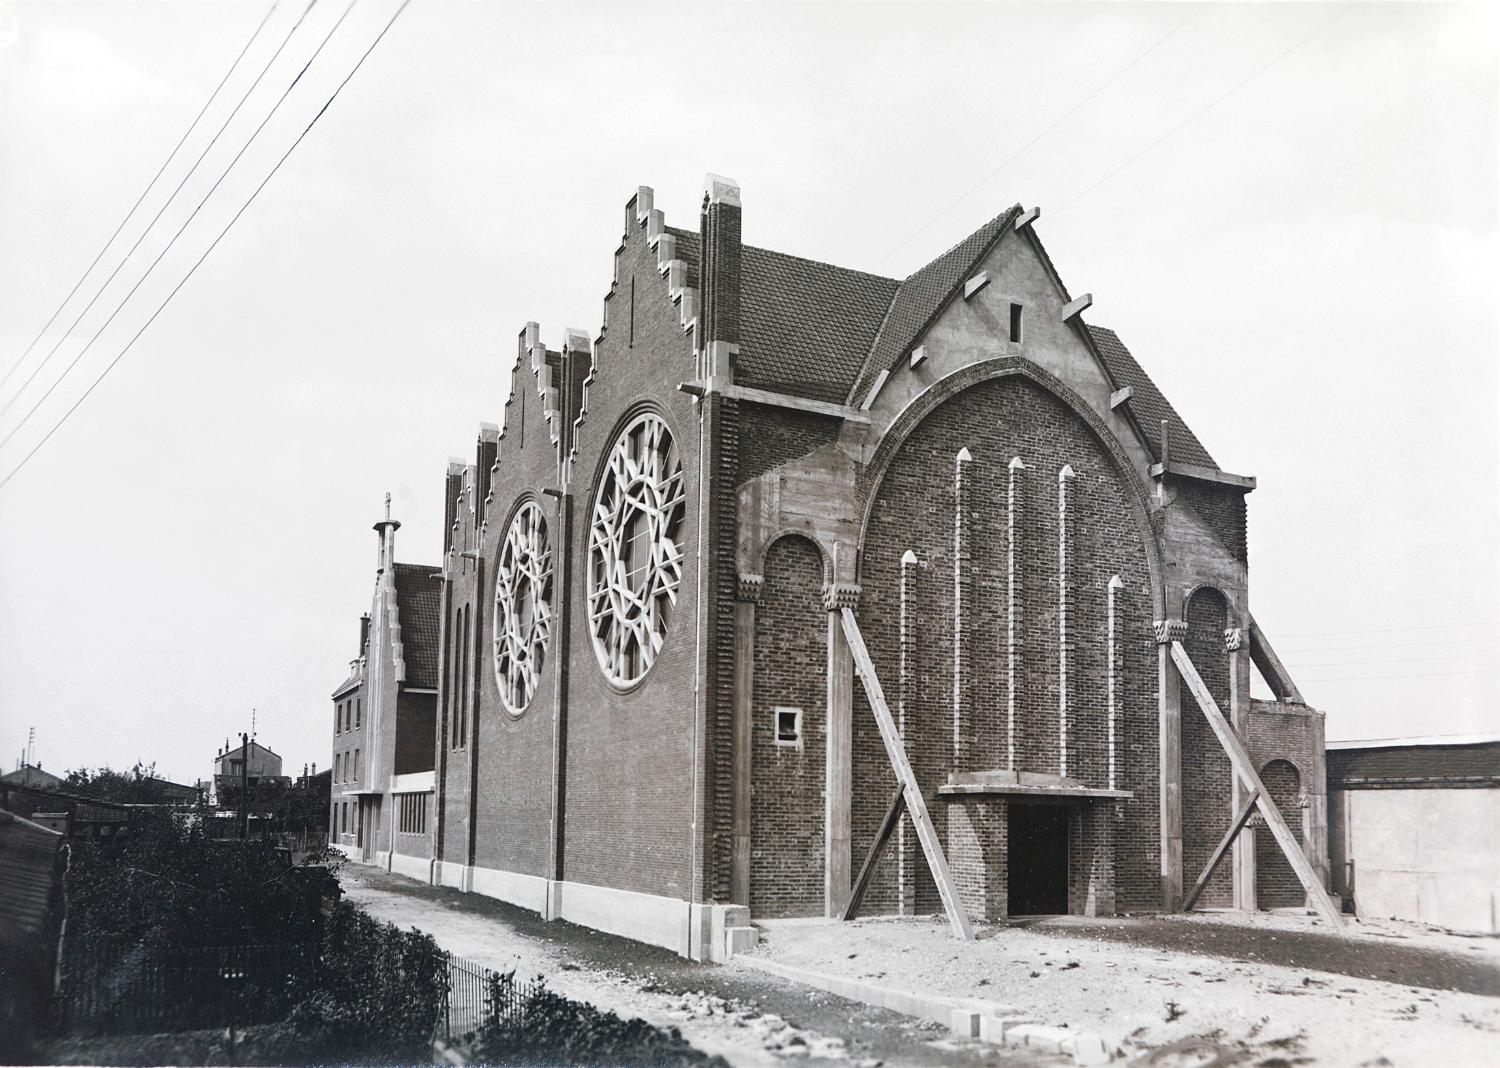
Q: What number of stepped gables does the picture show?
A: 4